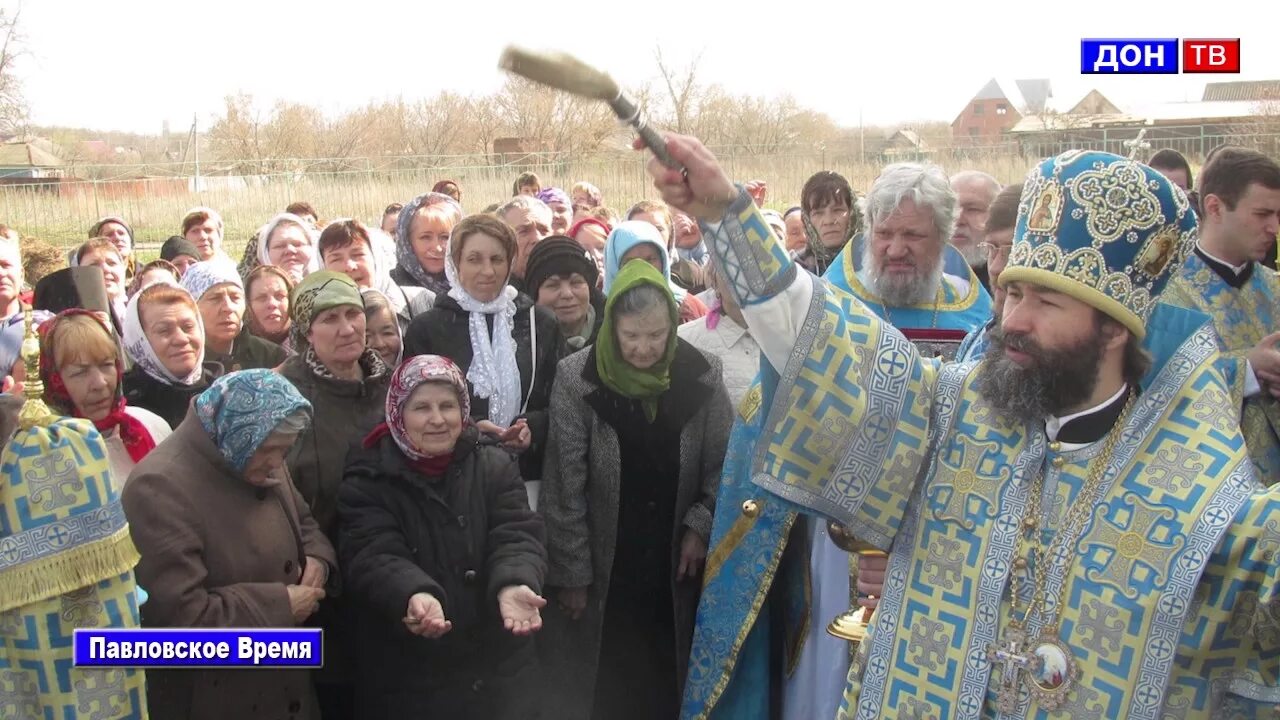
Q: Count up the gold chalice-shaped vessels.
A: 1